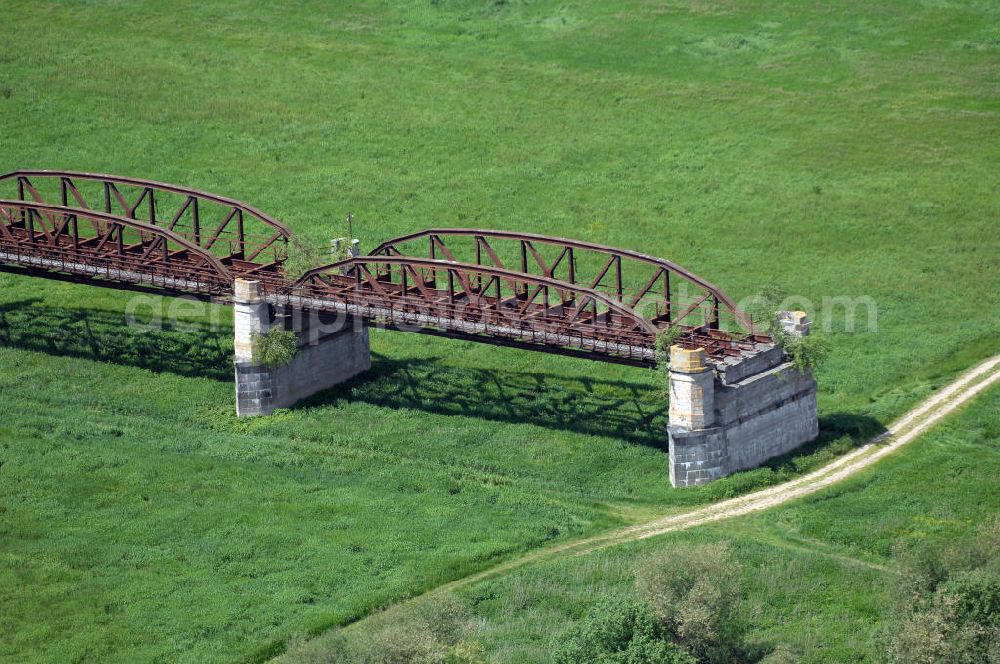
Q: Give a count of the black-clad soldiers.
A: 0